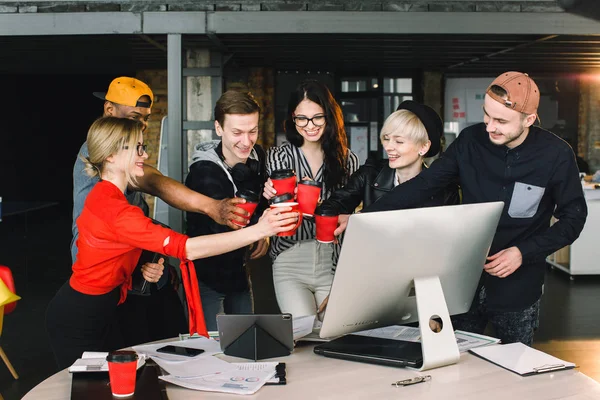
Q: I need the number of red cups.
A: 7